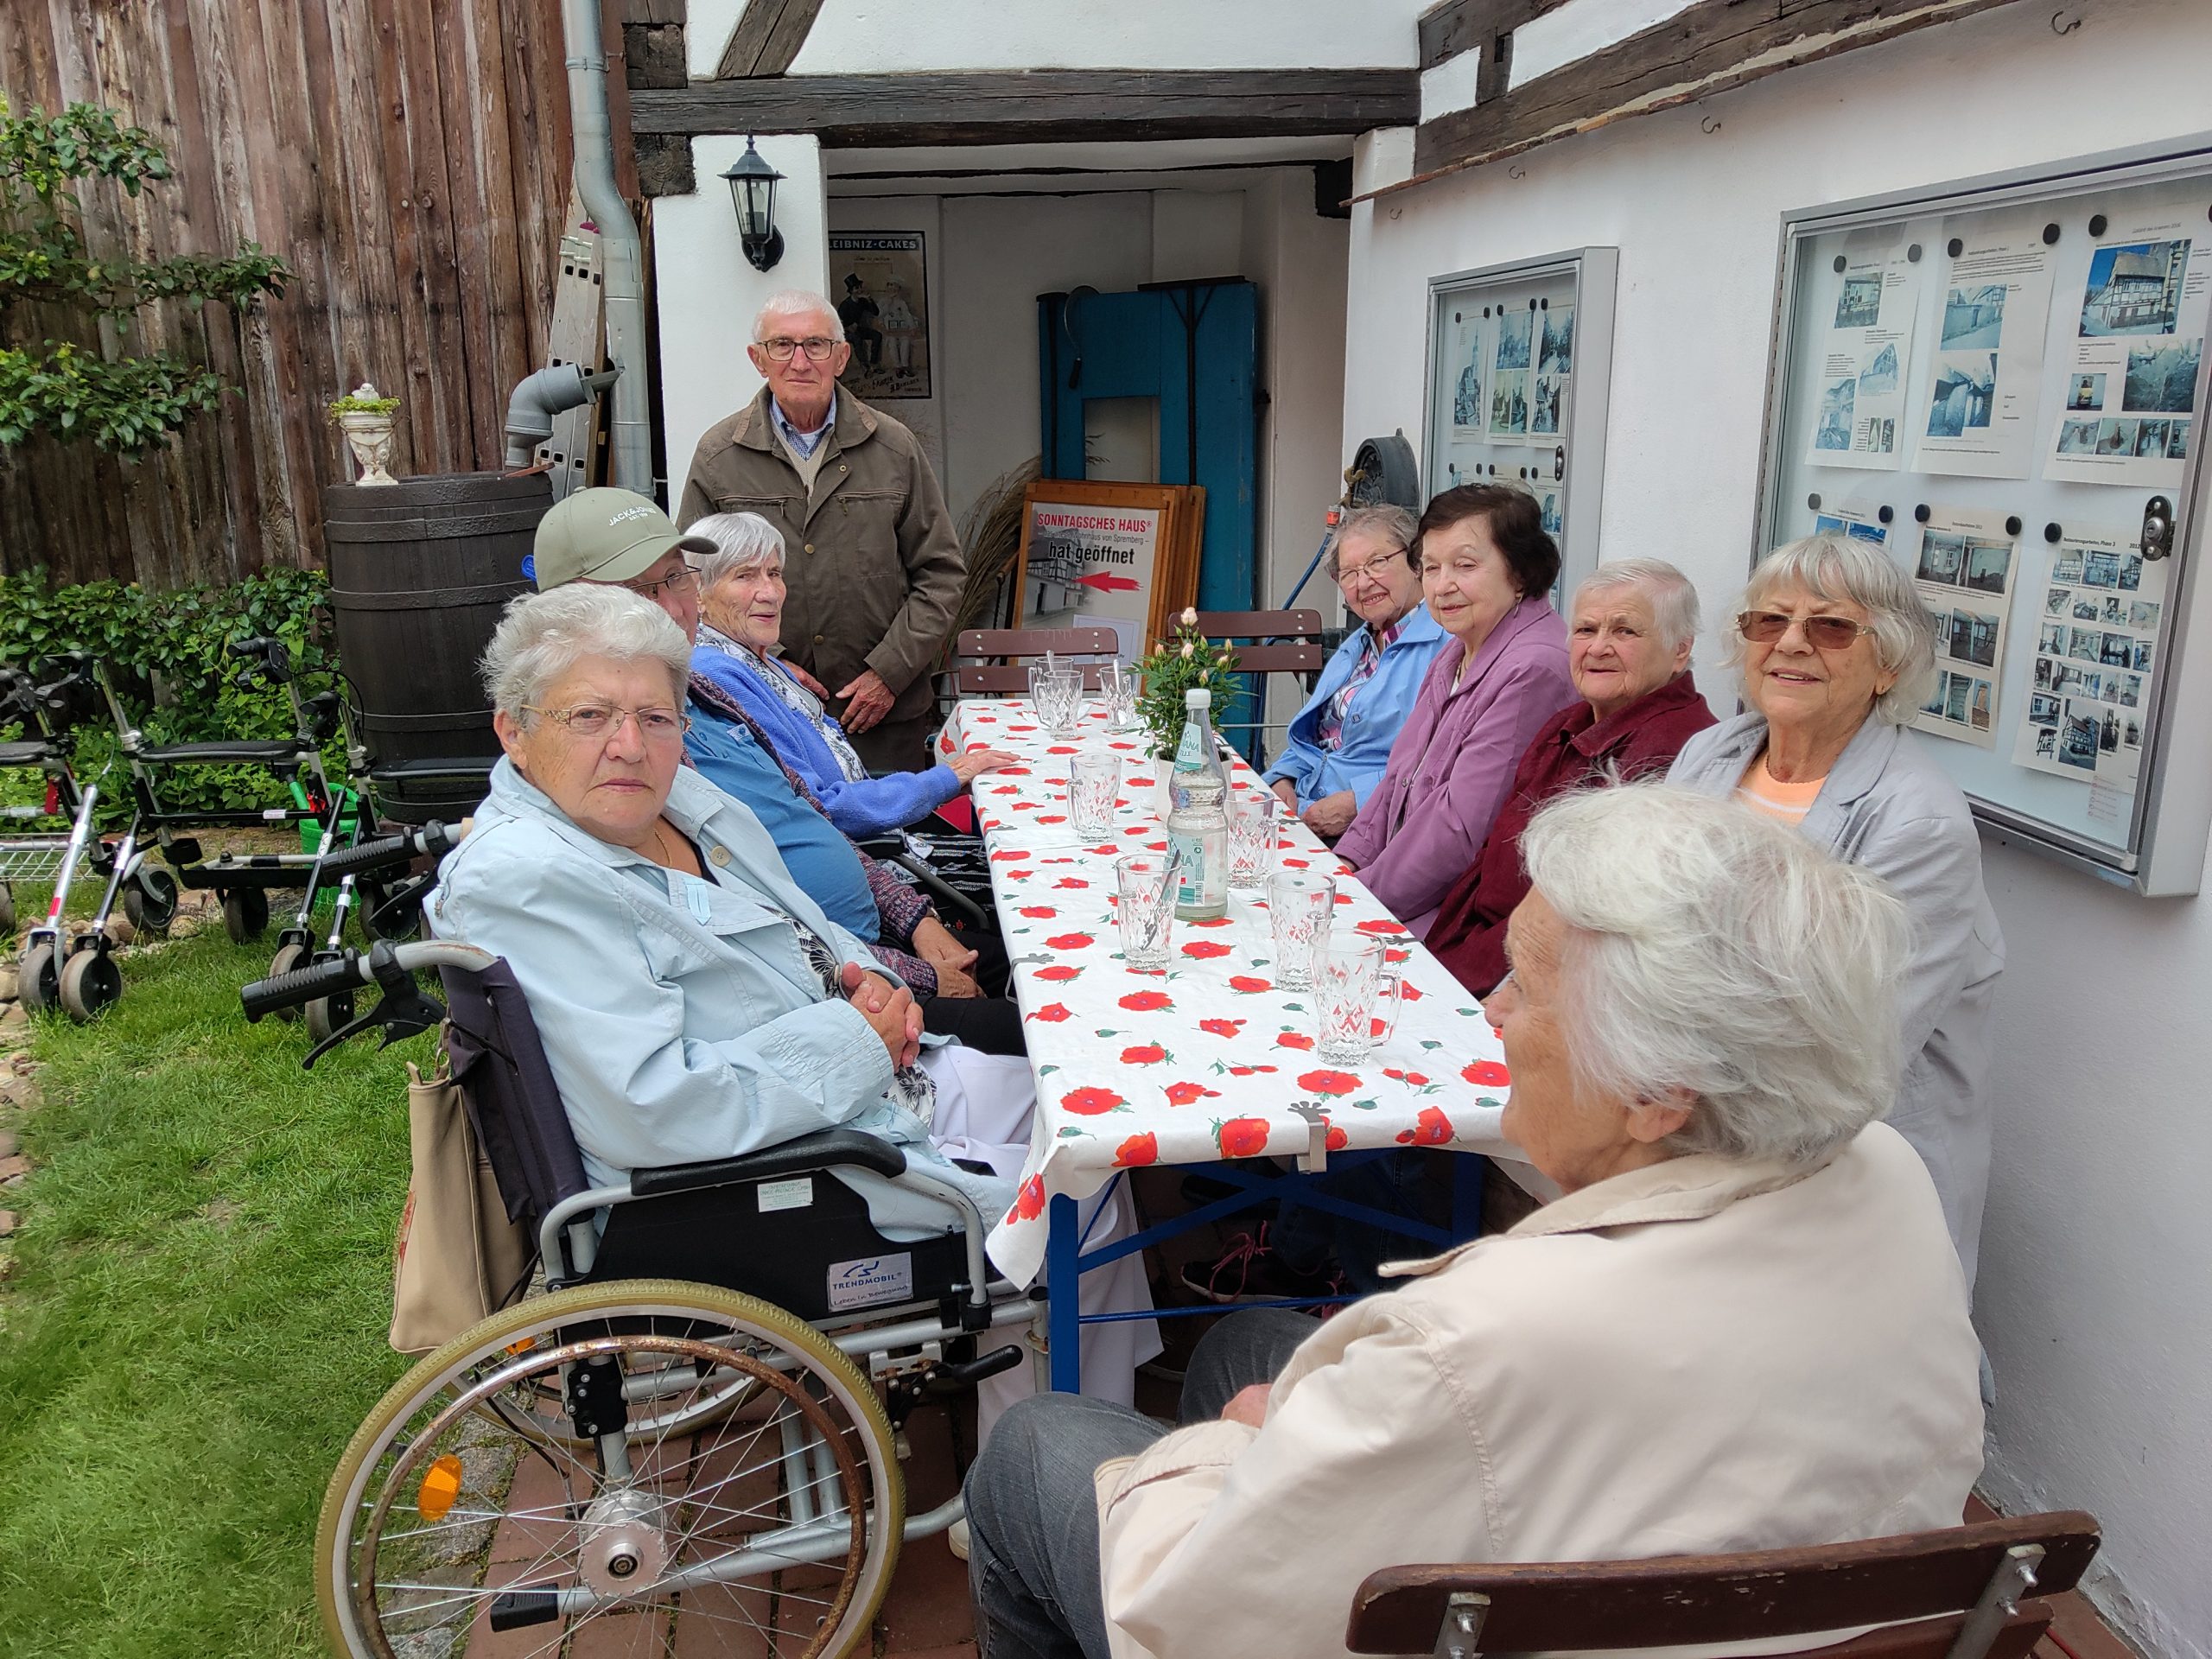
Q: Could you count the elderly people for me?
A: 9